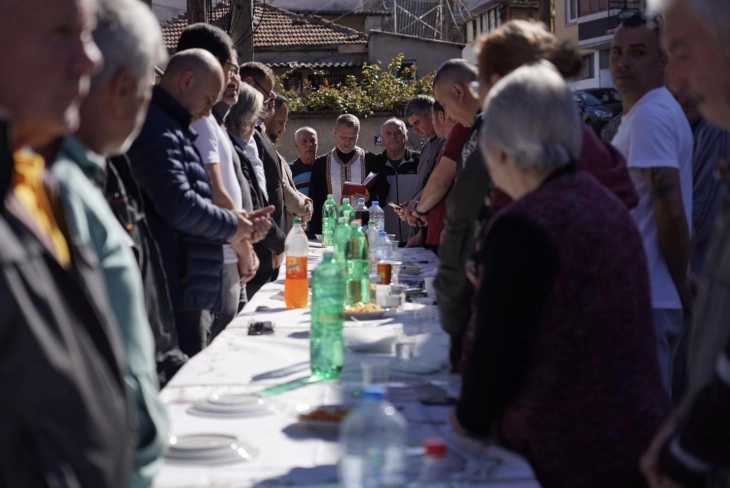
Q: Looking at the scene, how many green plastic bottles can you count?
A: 5